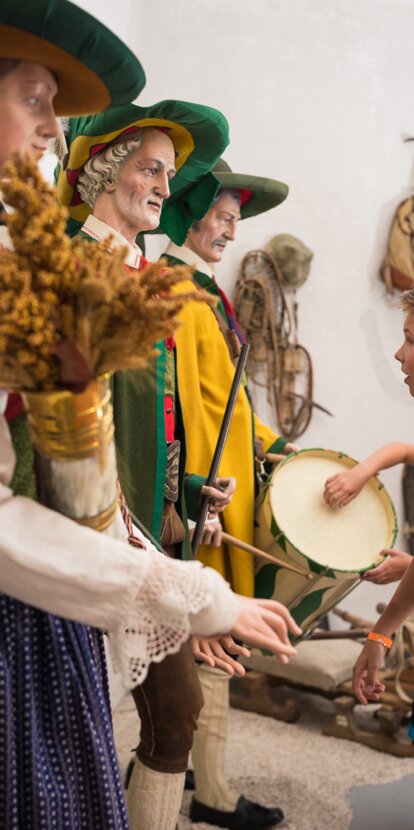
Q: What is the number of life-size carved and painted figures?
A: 3